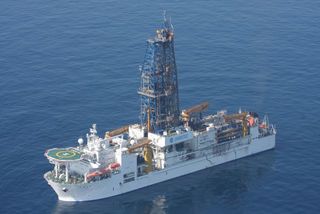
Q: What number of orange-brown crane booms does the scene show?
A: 4